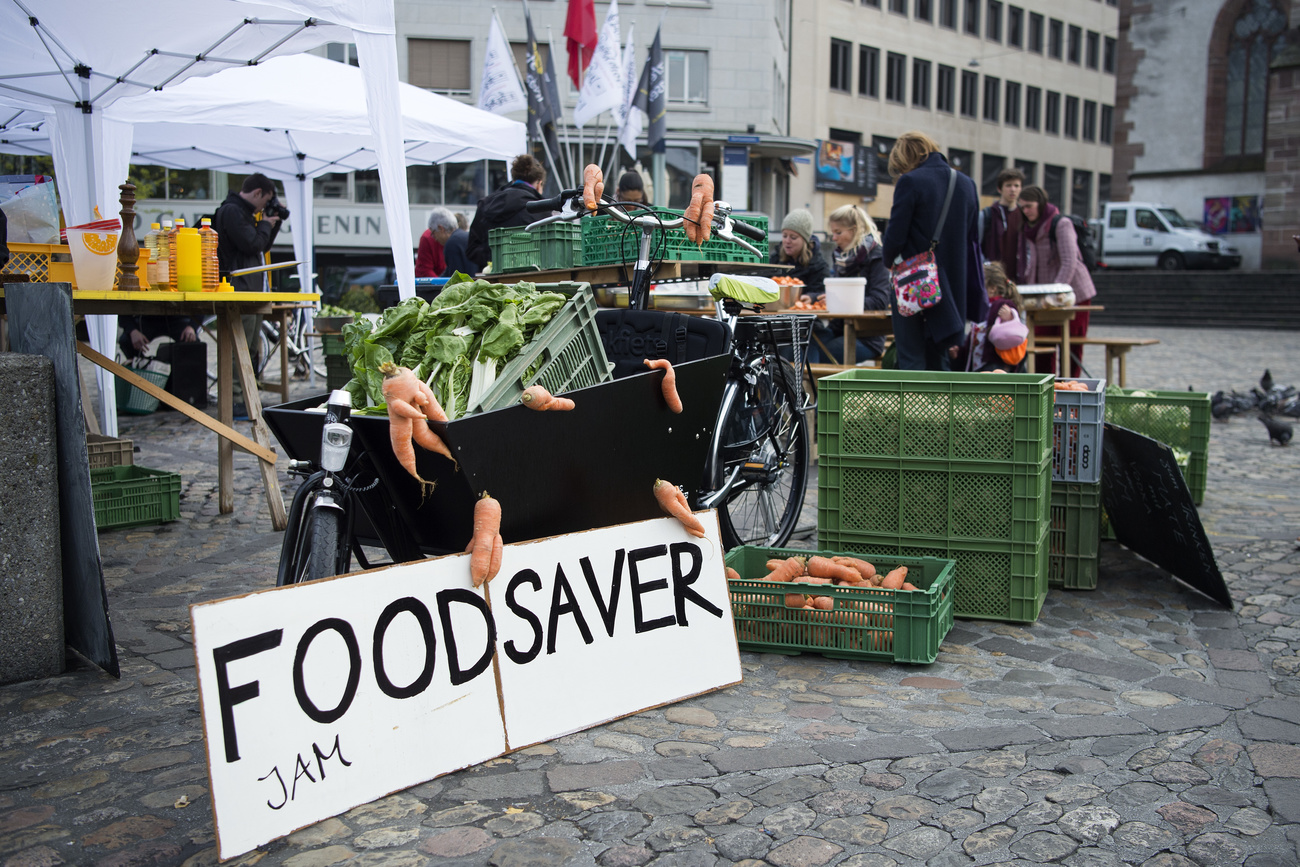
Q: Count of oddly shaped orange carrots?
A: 7